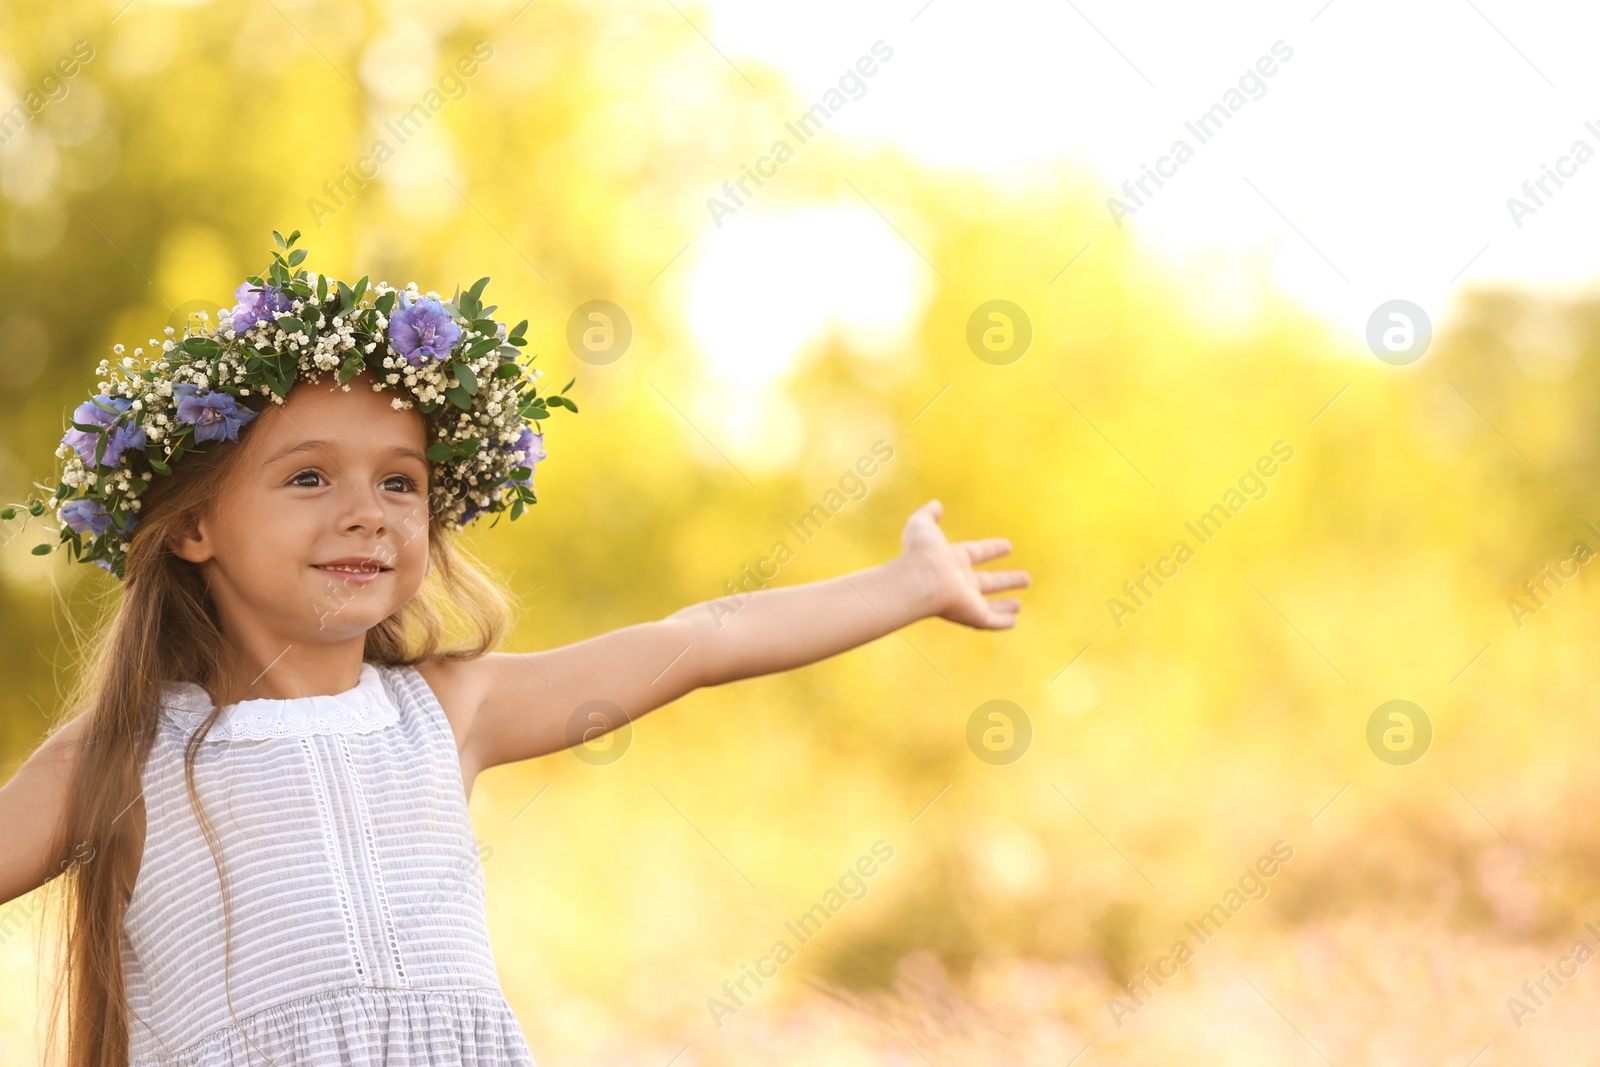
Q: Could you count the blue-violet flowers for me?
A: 6